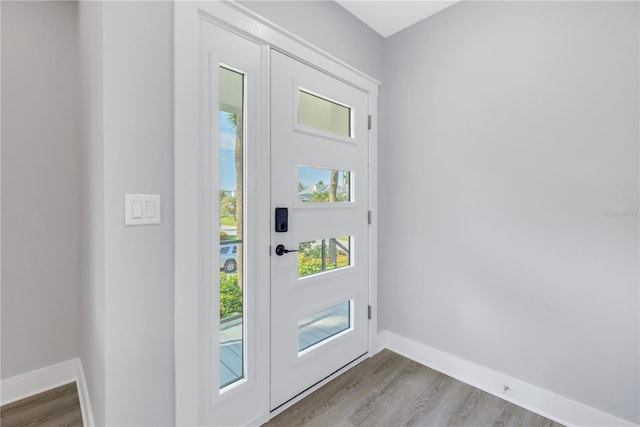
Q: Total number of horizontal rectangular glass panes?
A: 4